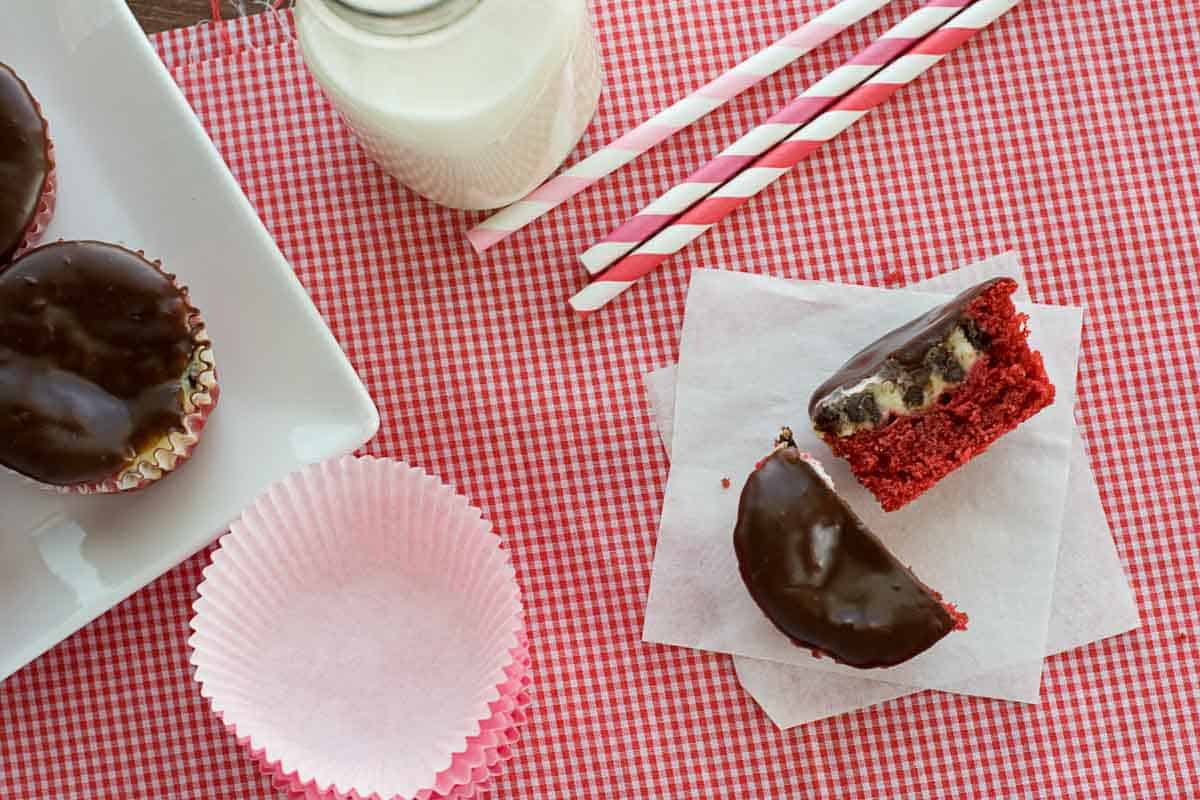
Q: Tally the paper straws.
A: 3